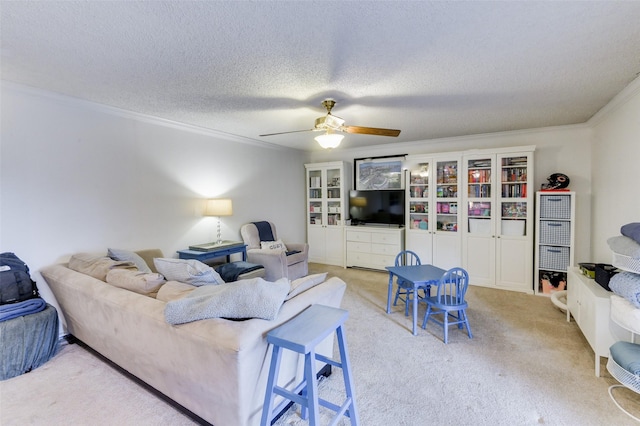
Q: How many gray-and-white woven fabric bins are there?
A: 3